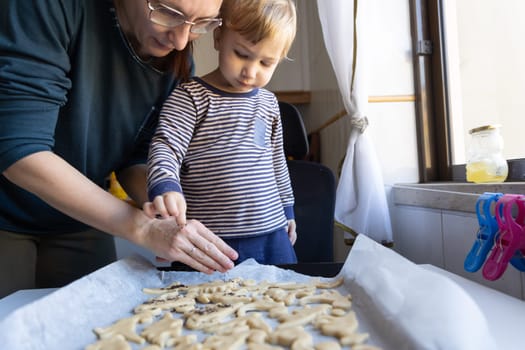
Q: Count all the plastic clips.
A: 2